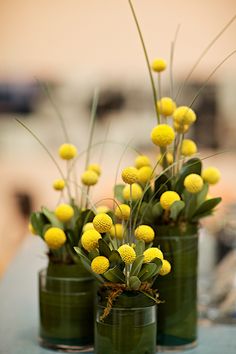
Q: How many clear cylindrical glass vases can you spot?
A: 3